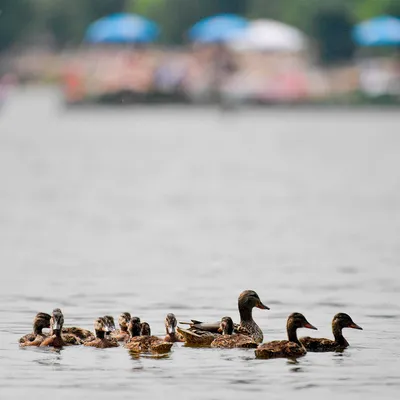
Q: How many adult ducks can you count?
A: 1